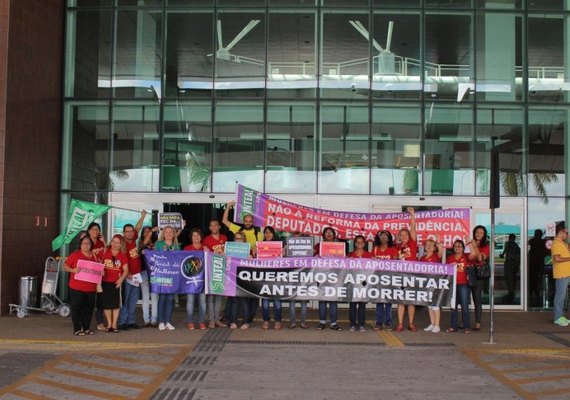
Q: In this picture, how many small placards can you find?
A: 6